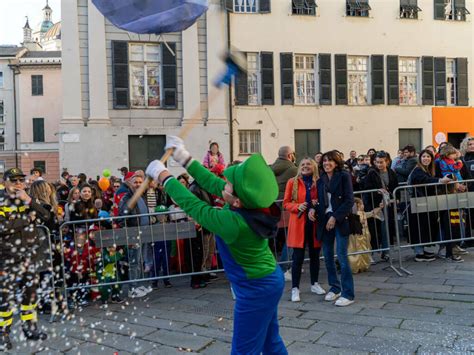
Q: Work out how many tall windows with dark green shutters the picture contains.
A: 6